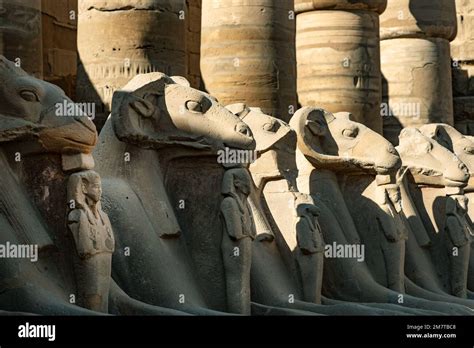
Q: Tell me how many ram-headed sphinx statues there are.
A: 6